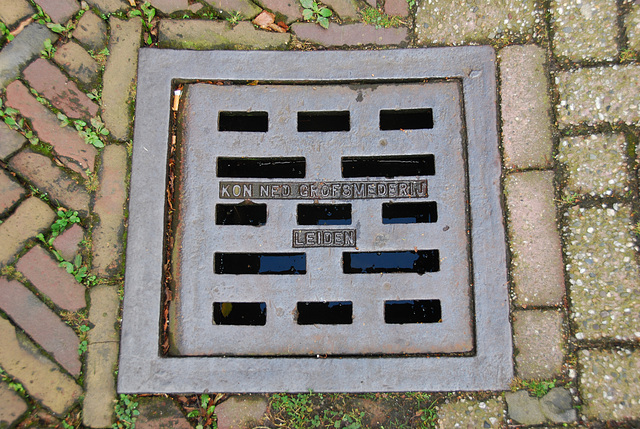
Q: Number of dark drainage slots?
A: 13